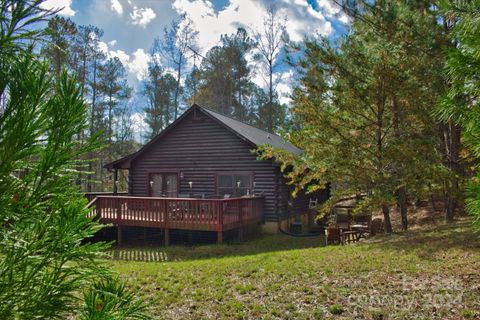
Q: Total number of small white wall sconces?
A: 3